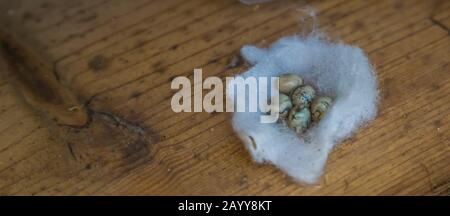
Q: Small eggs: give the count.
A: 5